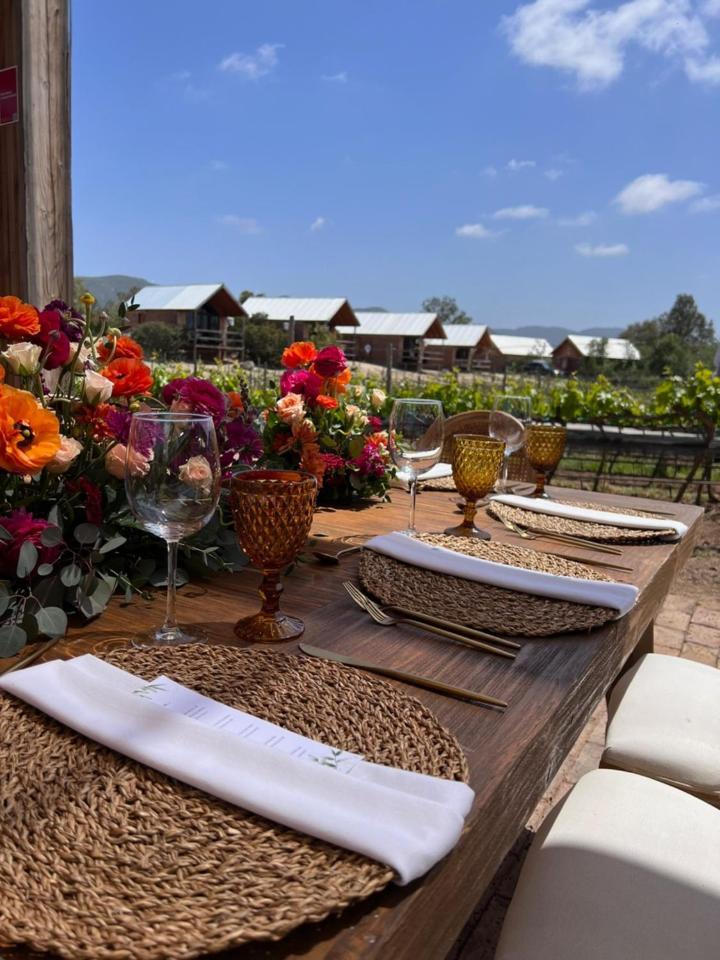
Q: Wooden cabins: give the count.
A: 6